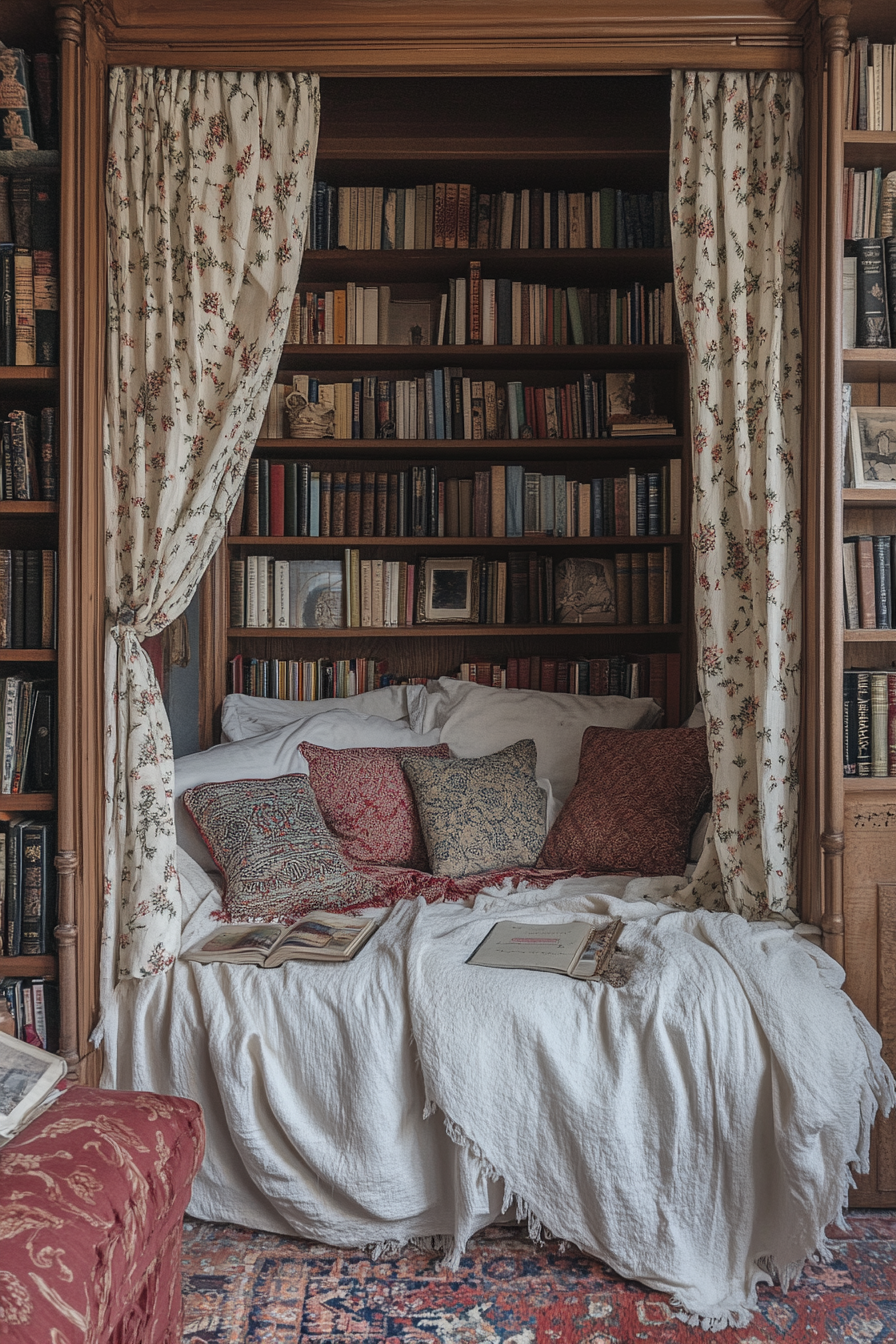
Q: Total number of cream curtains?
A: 2